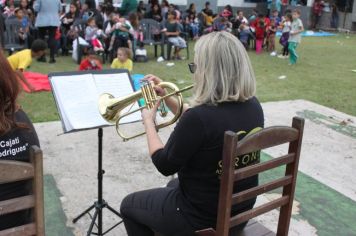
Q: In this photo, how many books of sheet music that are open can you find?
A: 1